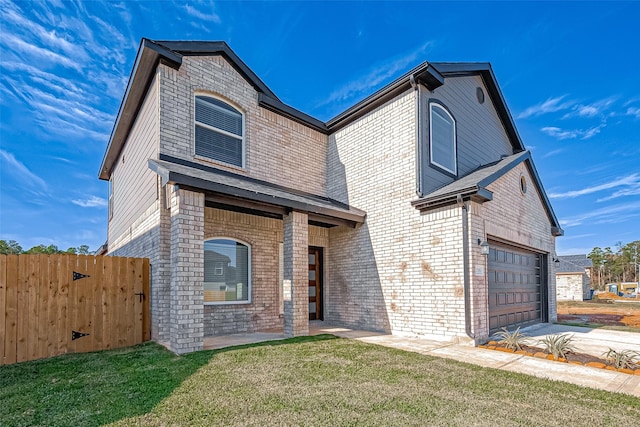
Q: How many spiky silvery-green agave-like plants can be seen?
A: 3